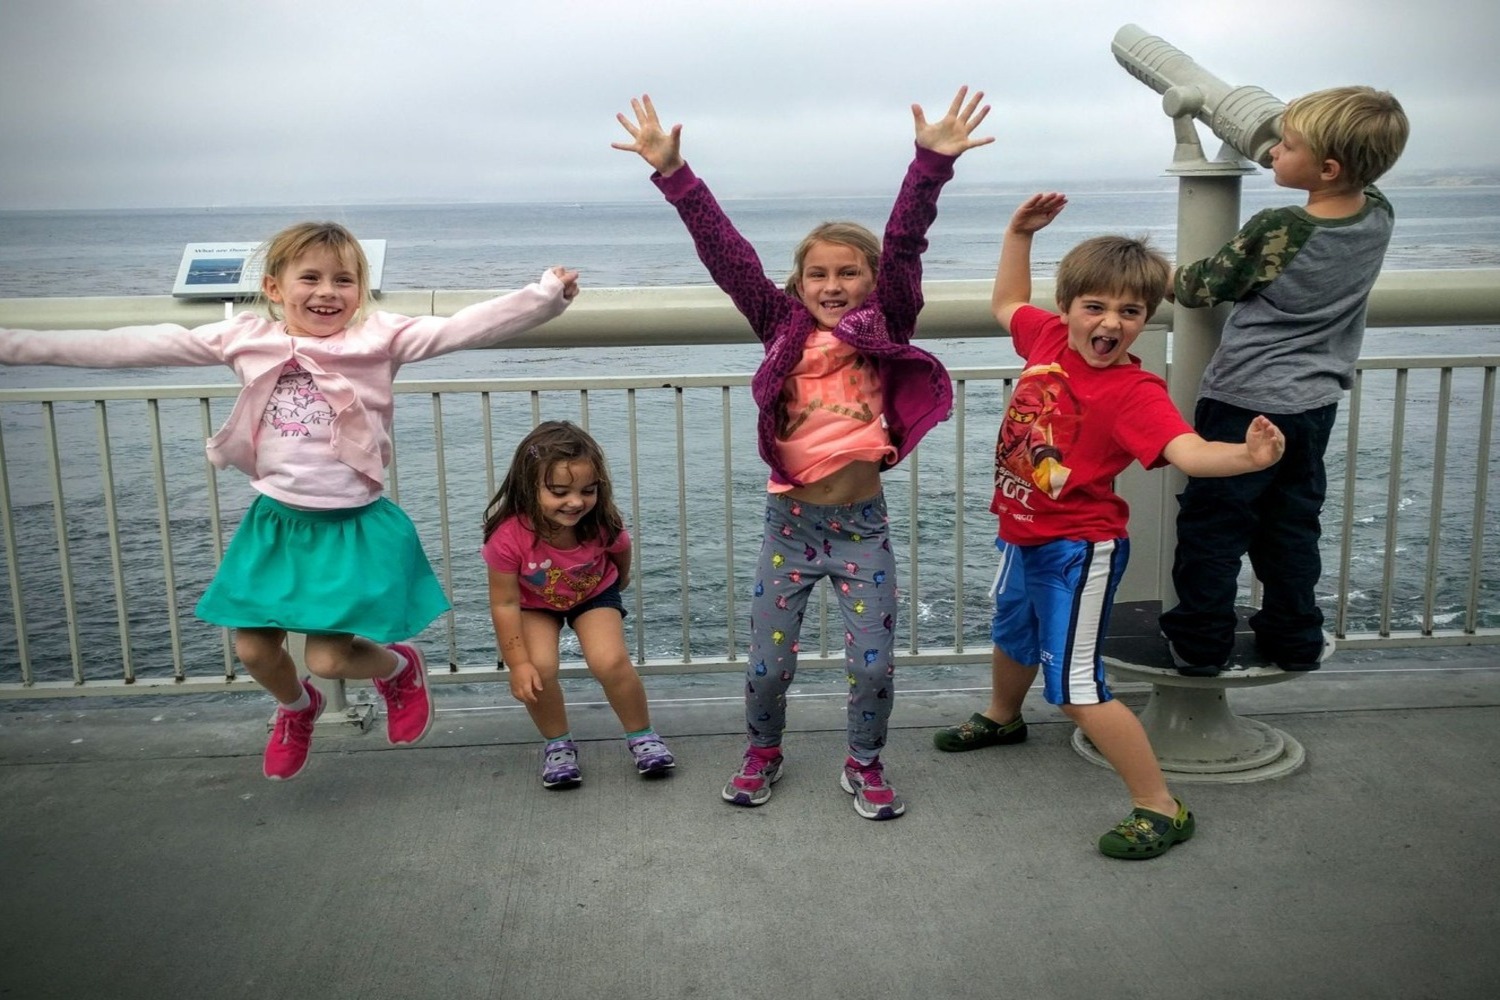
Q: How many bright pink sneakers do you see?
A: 2